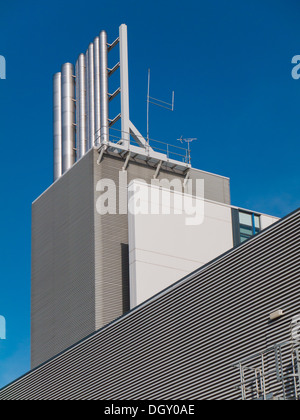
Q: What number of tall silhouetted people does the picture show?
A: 0